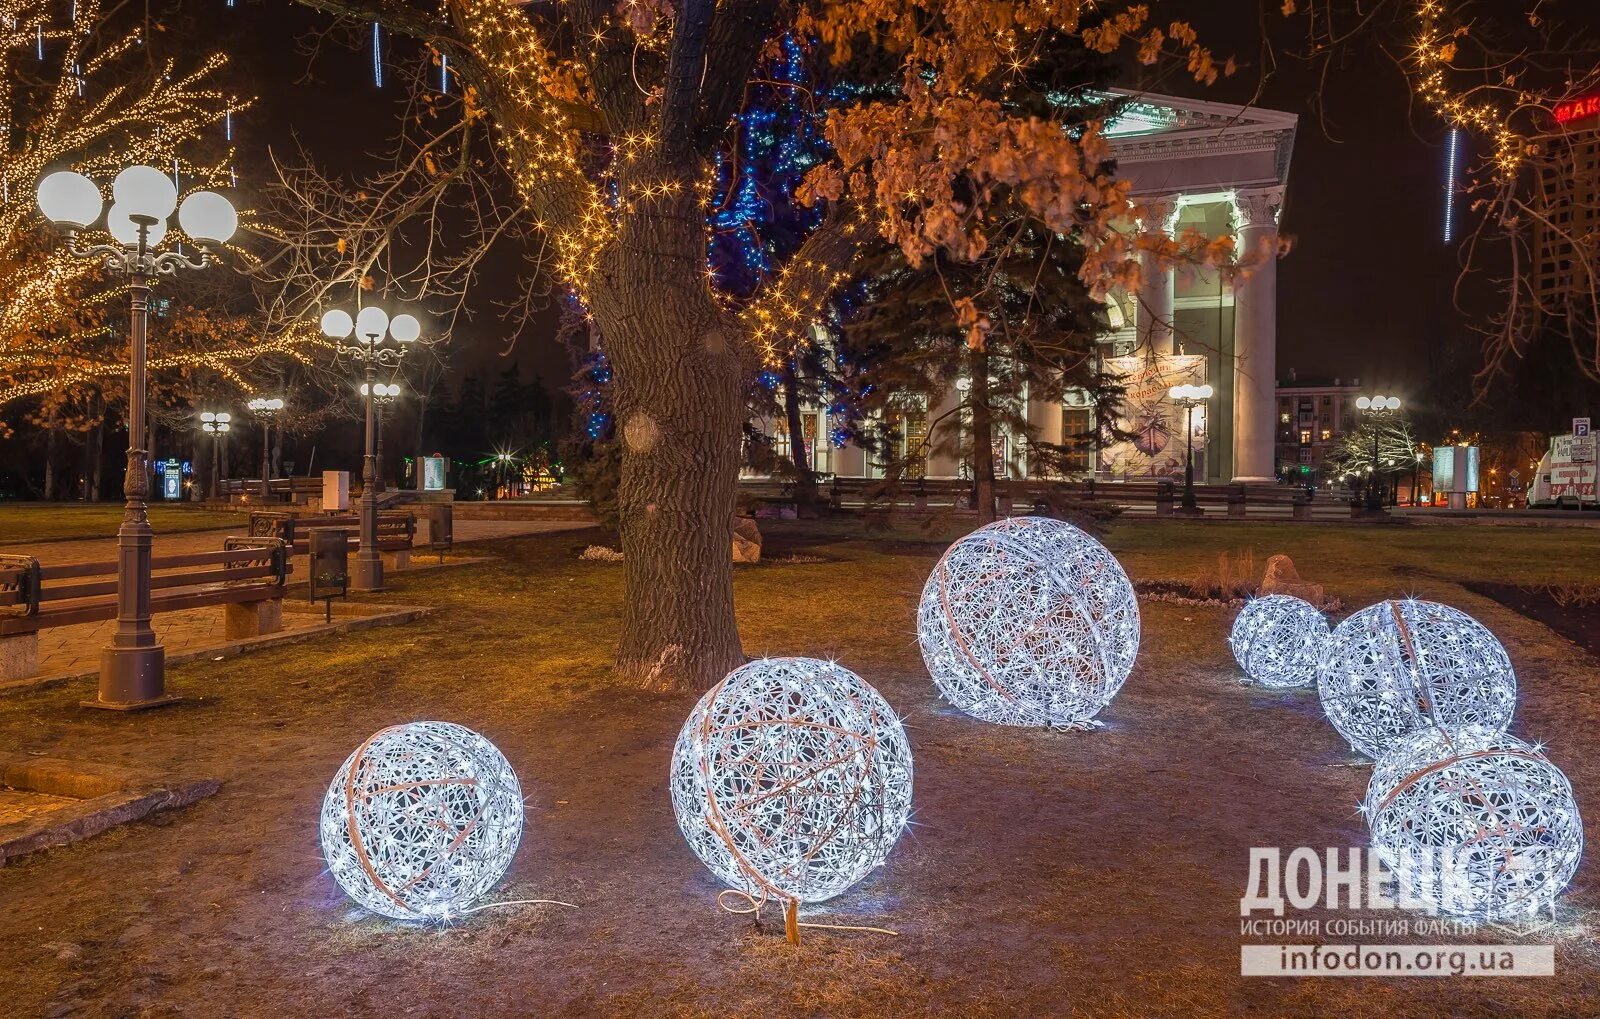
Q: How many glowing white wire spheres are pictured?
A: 6